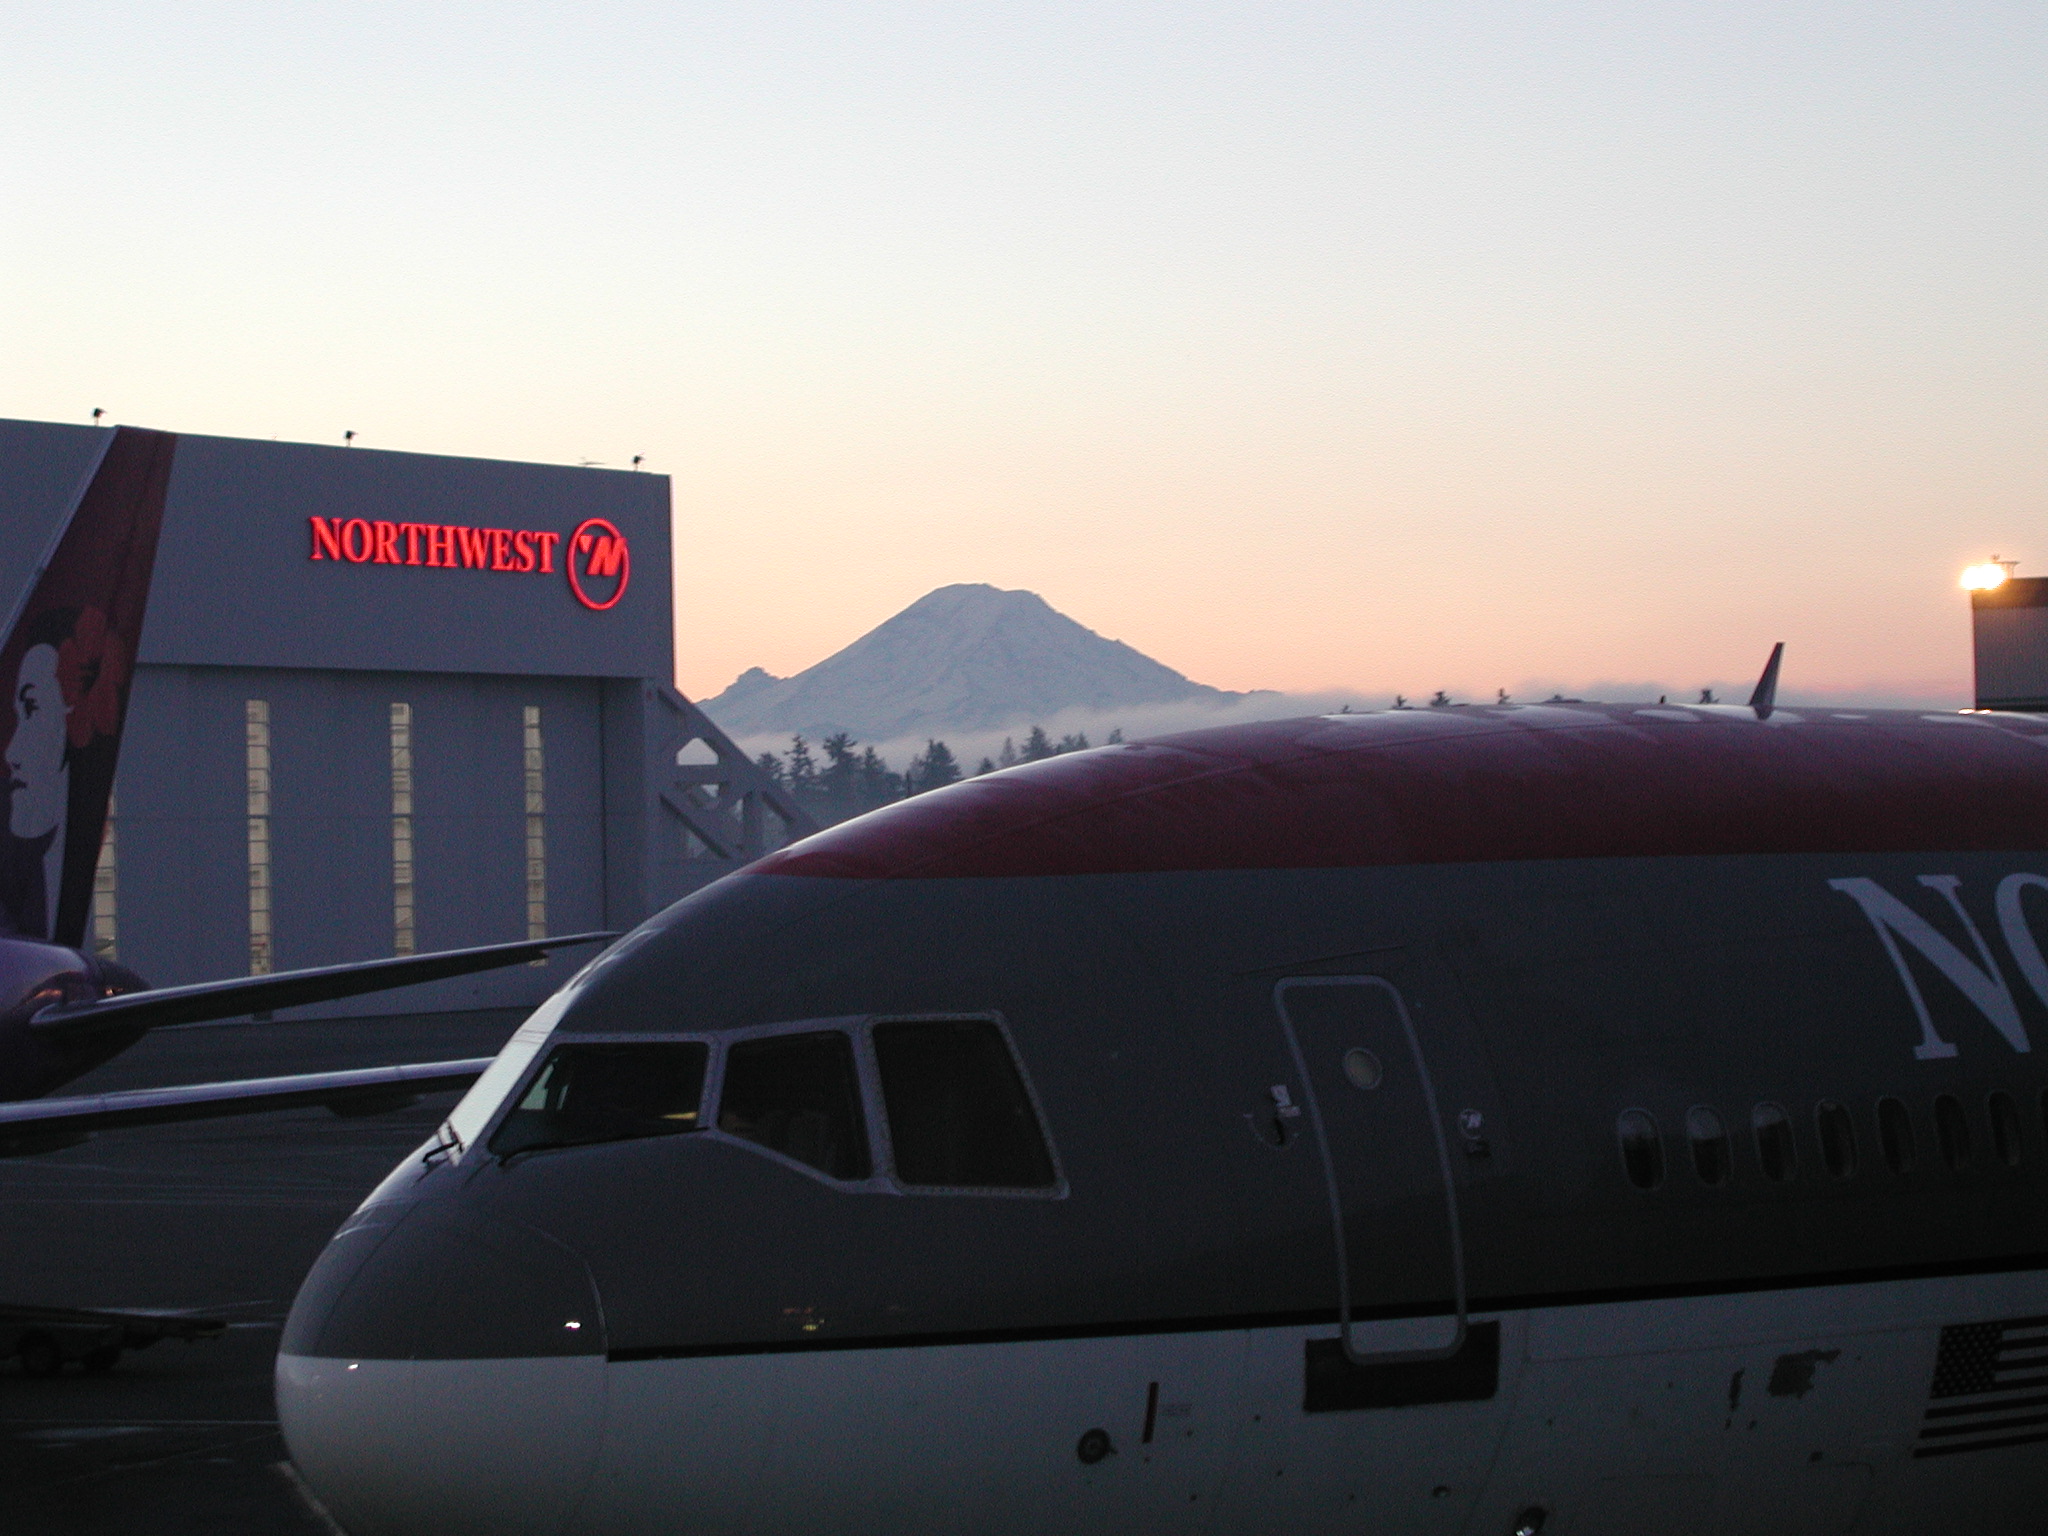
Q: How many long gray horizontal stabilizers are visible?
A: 2